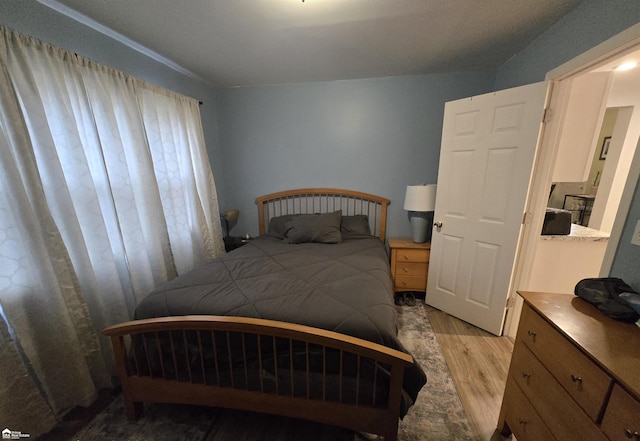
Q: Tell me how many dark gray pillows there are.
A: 3